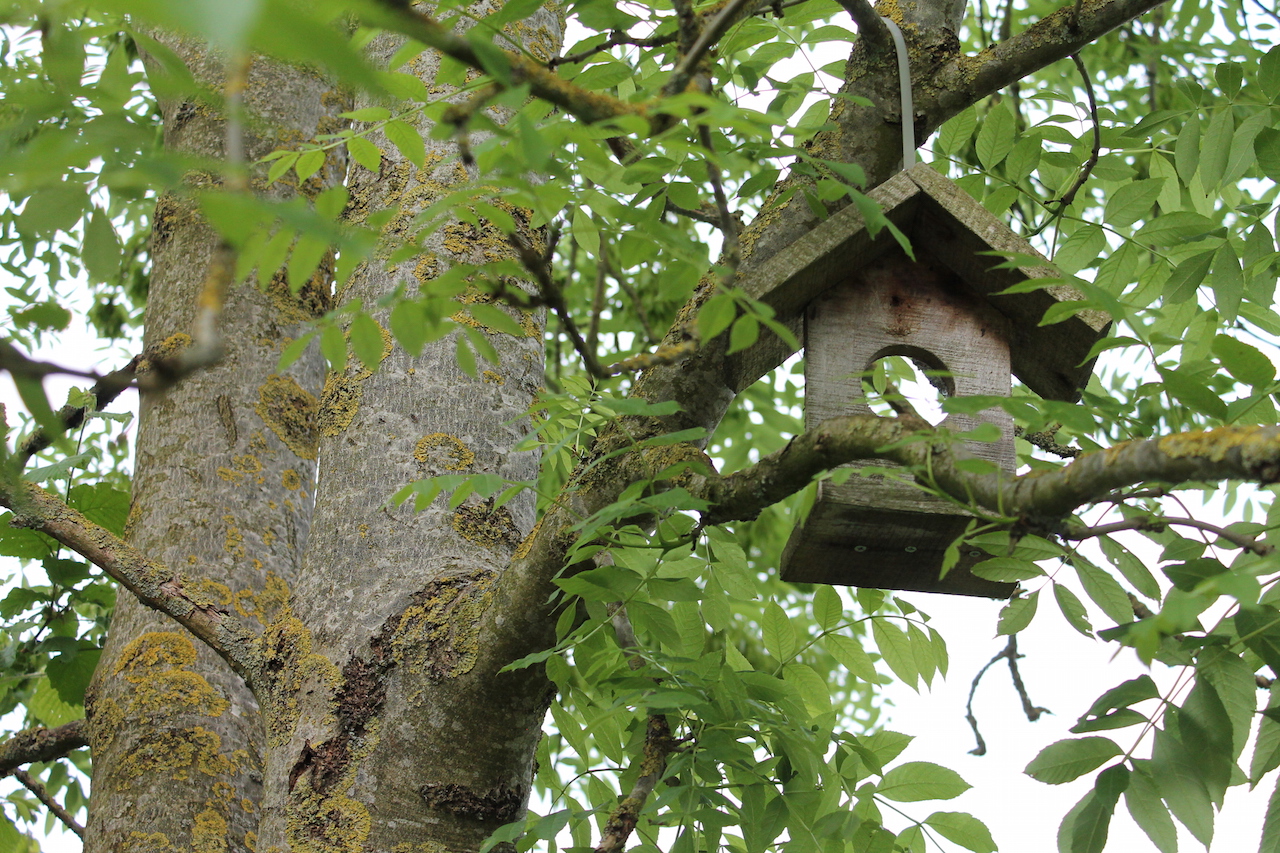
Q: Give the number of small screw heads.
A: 3